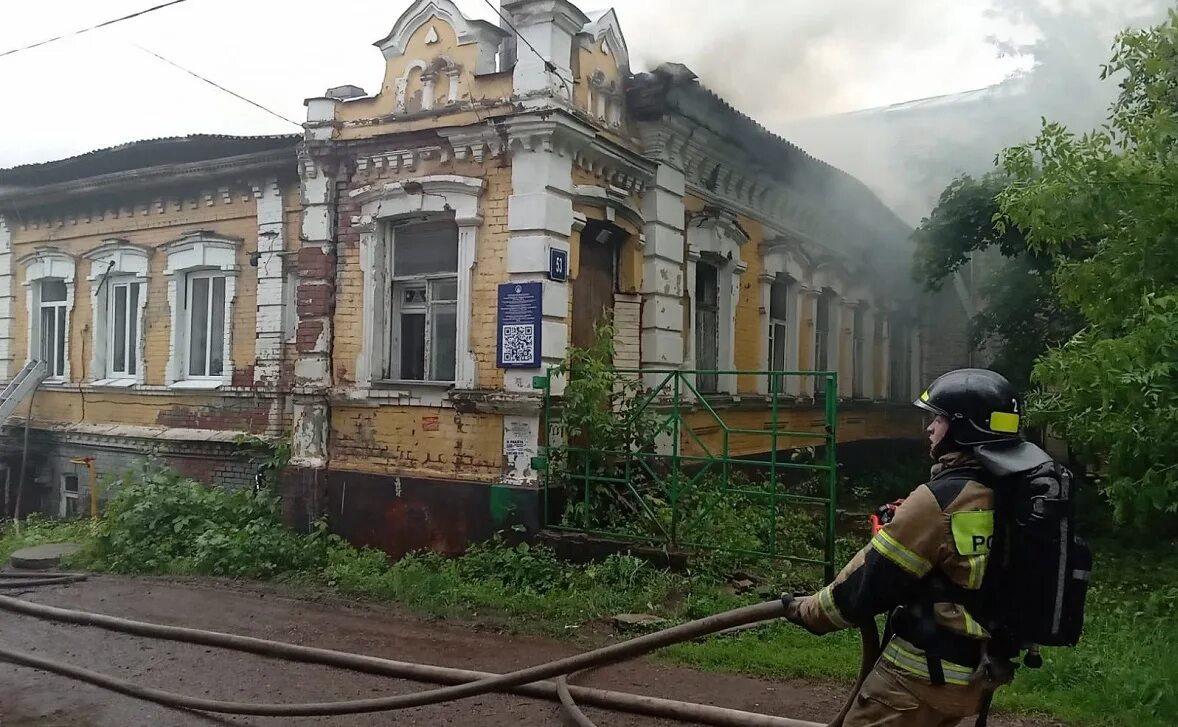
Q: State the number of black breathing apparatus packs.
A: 1